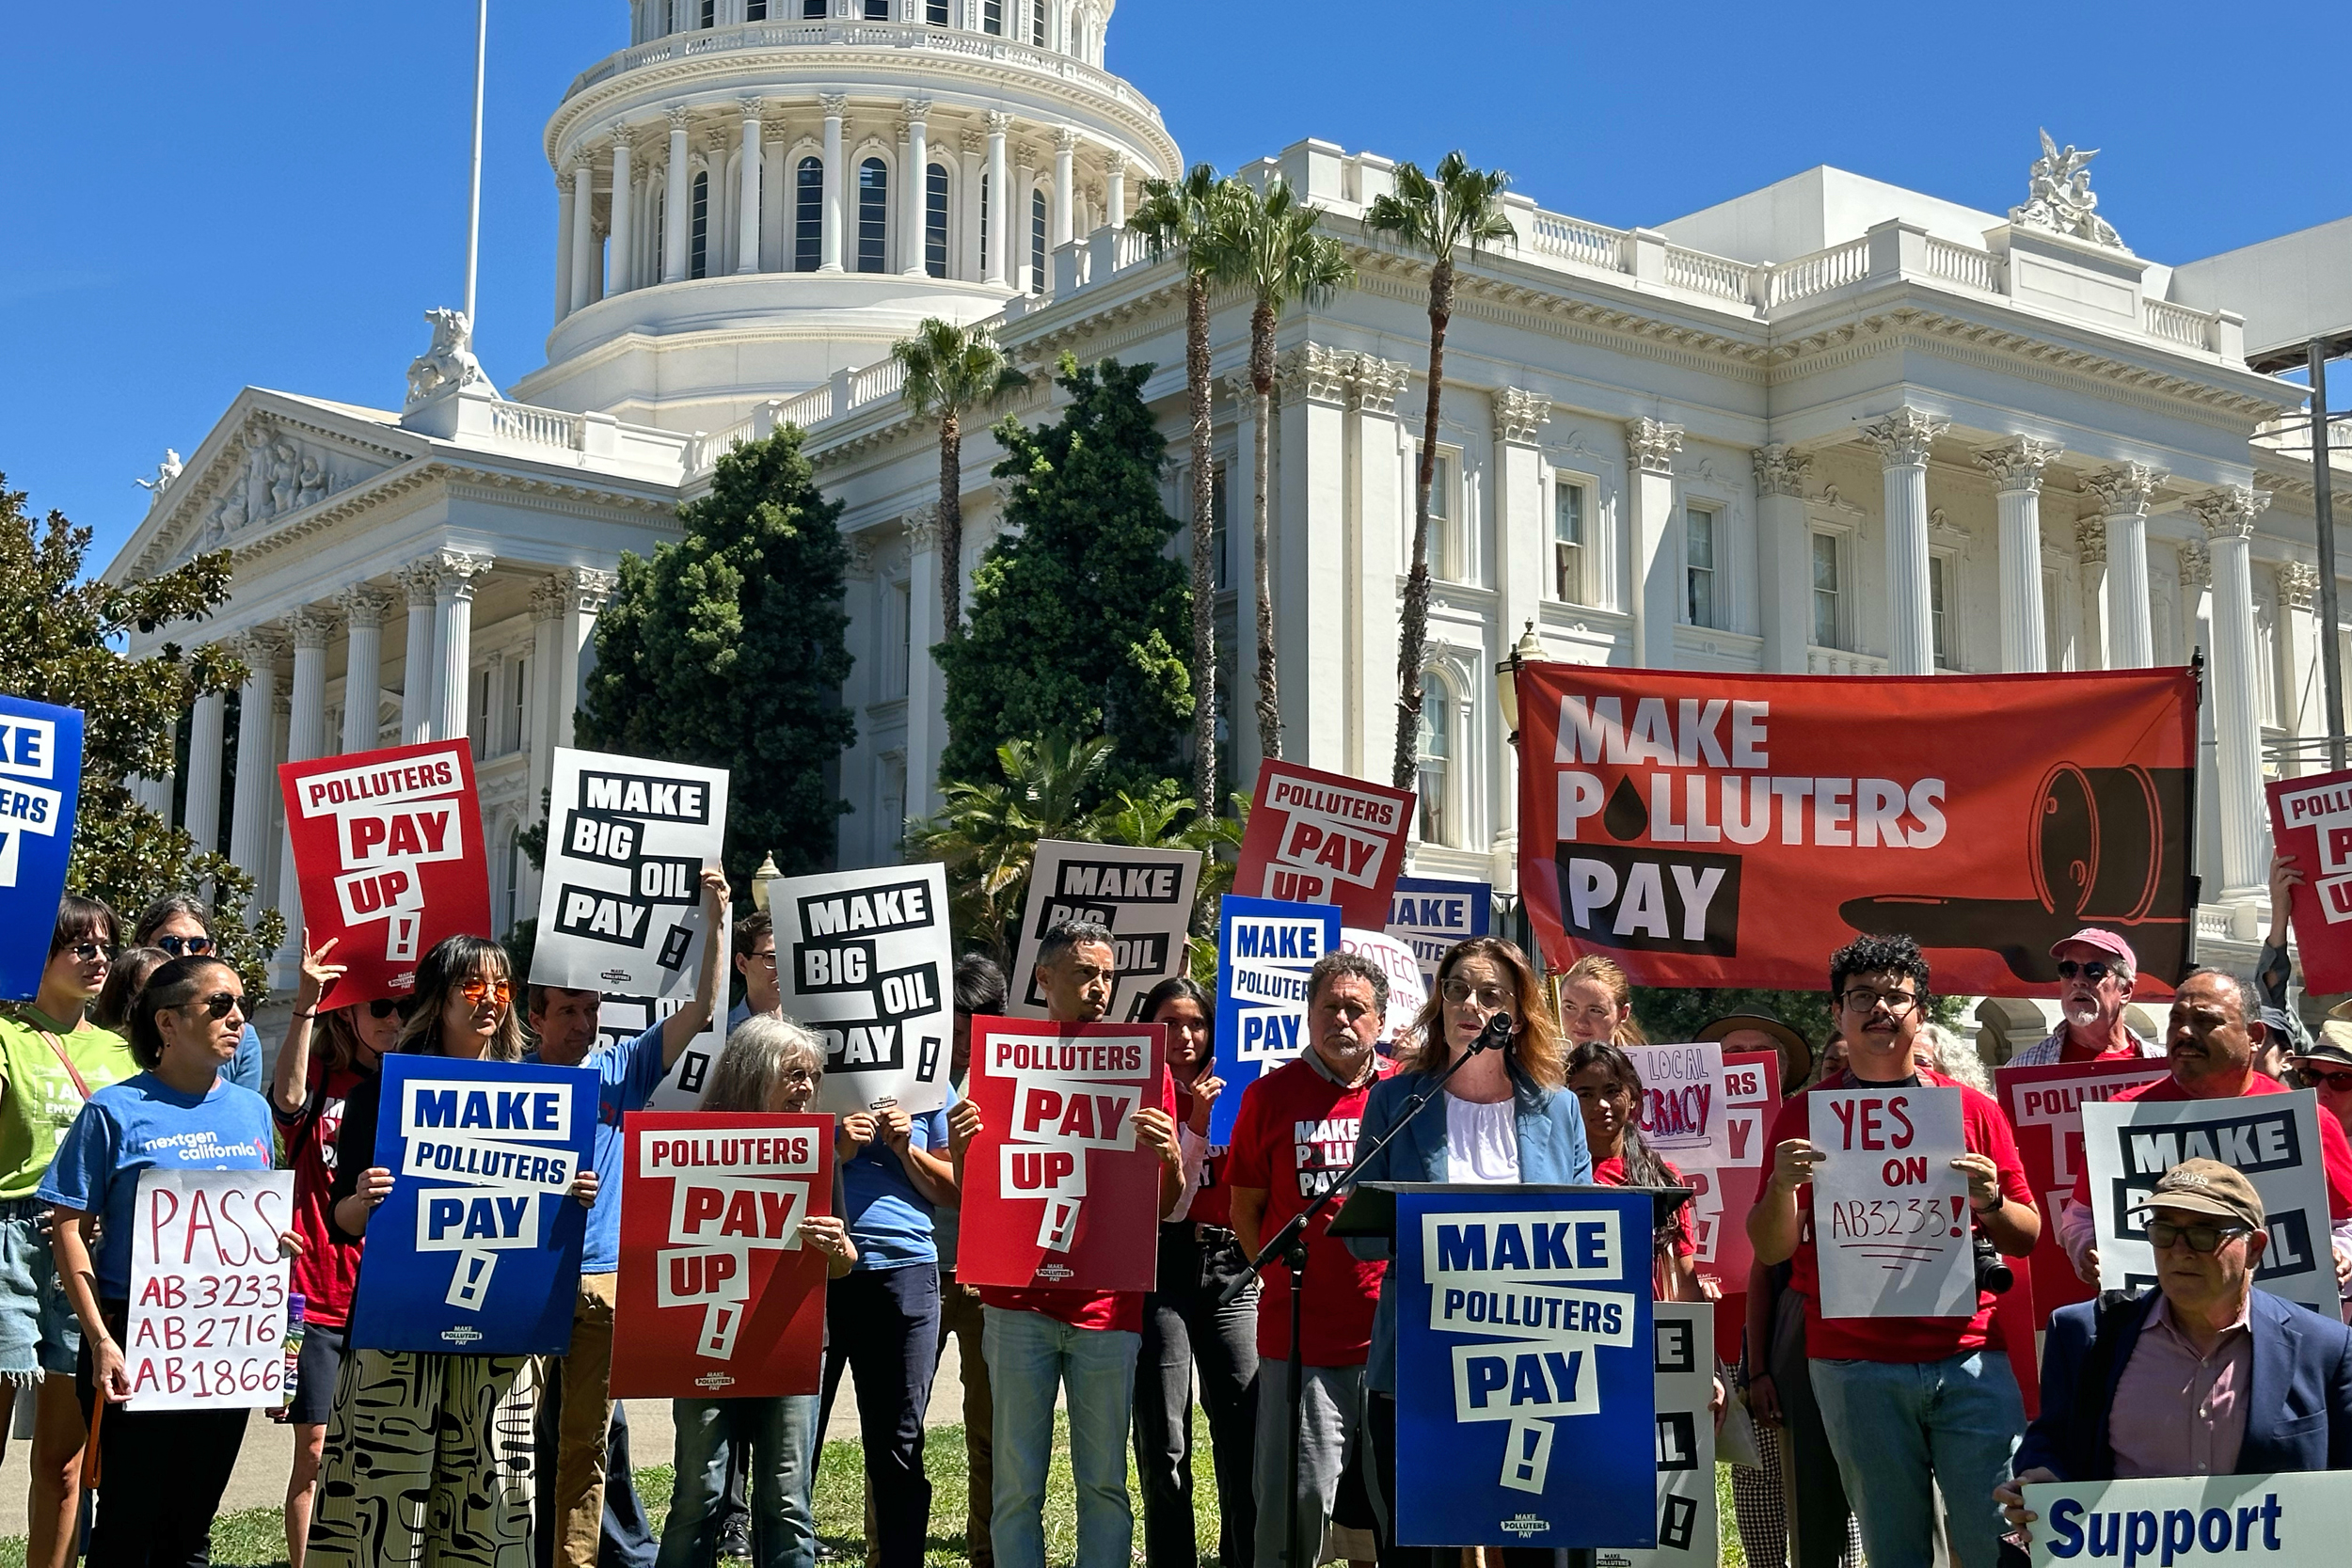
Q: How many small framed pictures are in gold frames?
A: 0